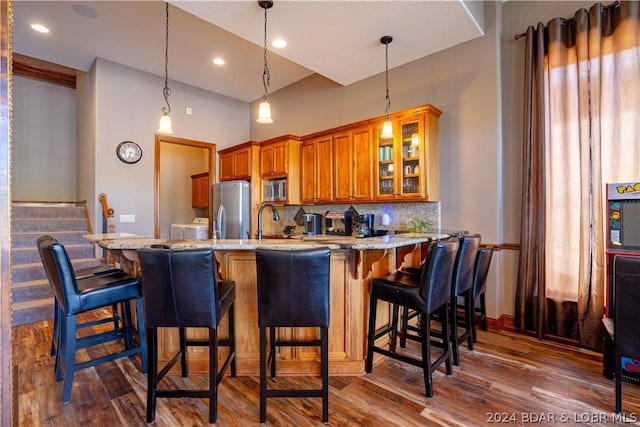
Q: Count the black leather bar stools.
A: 7